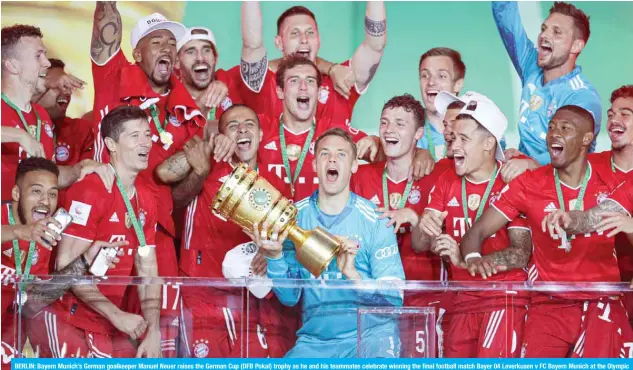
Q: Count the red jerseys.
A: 14